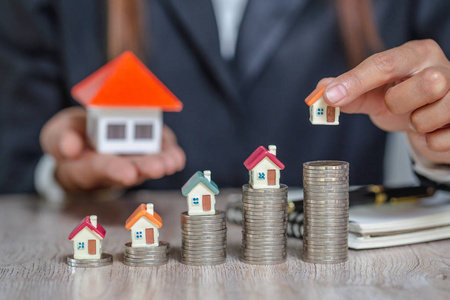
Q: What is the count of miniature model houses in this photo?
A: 6